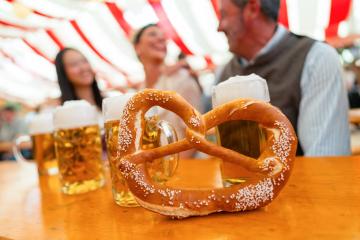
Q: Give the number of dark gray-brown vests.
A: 1